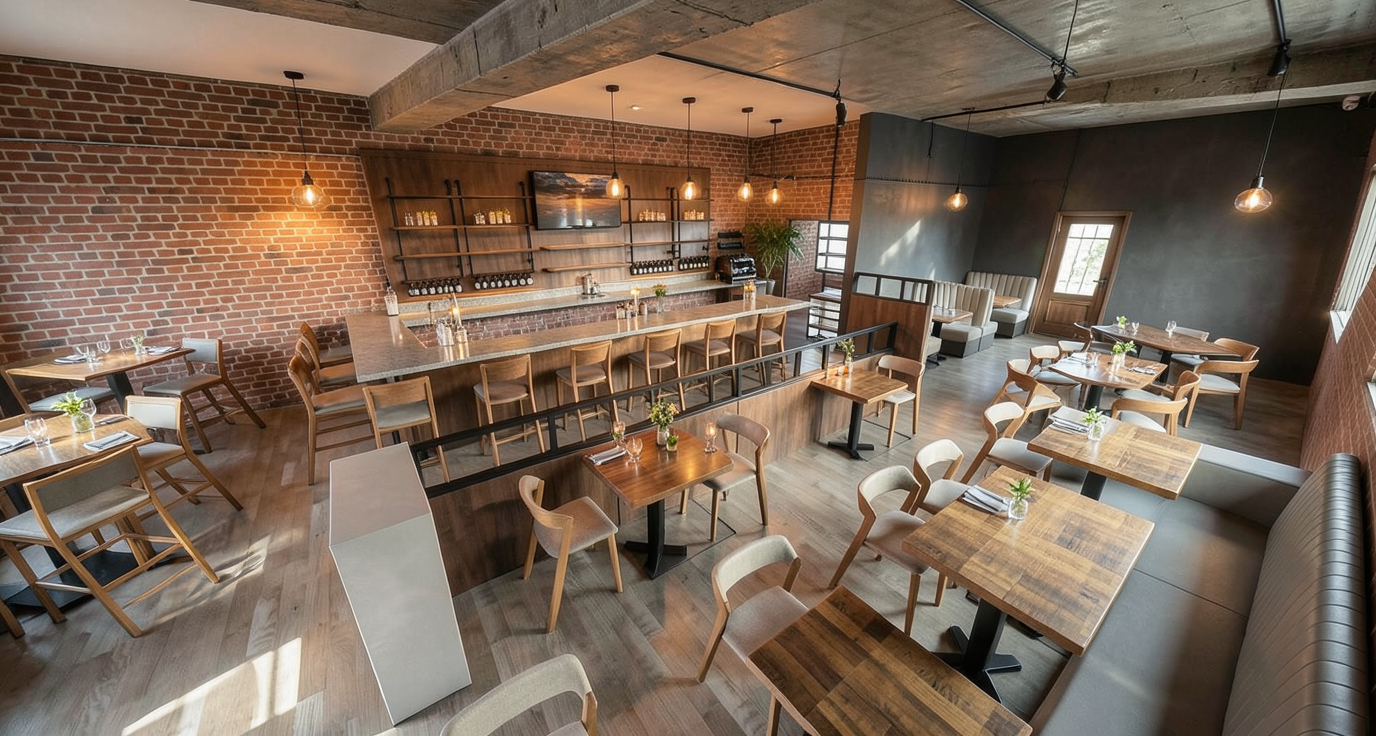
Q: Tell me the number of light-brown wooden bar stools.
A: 9